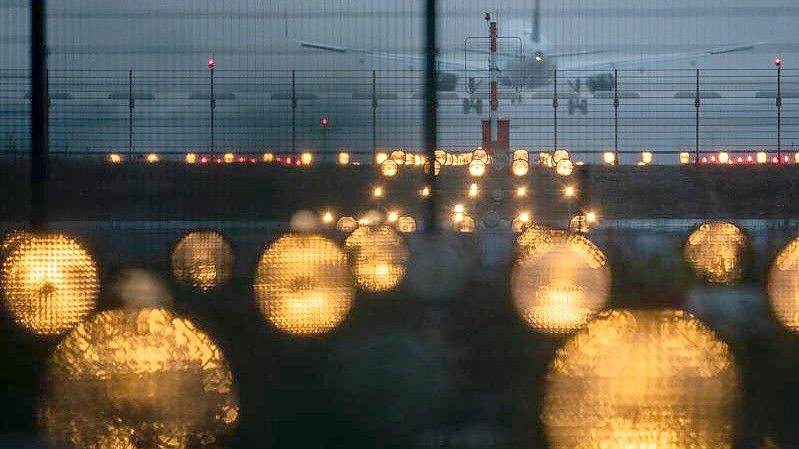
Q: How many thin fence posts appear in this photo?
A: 8